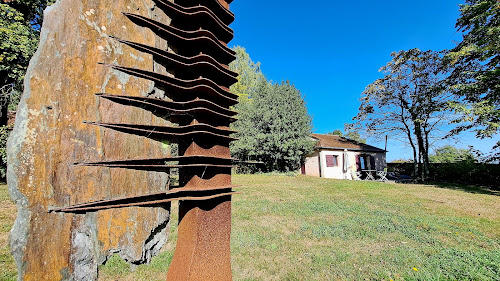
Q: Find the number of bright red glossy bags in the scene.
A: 0